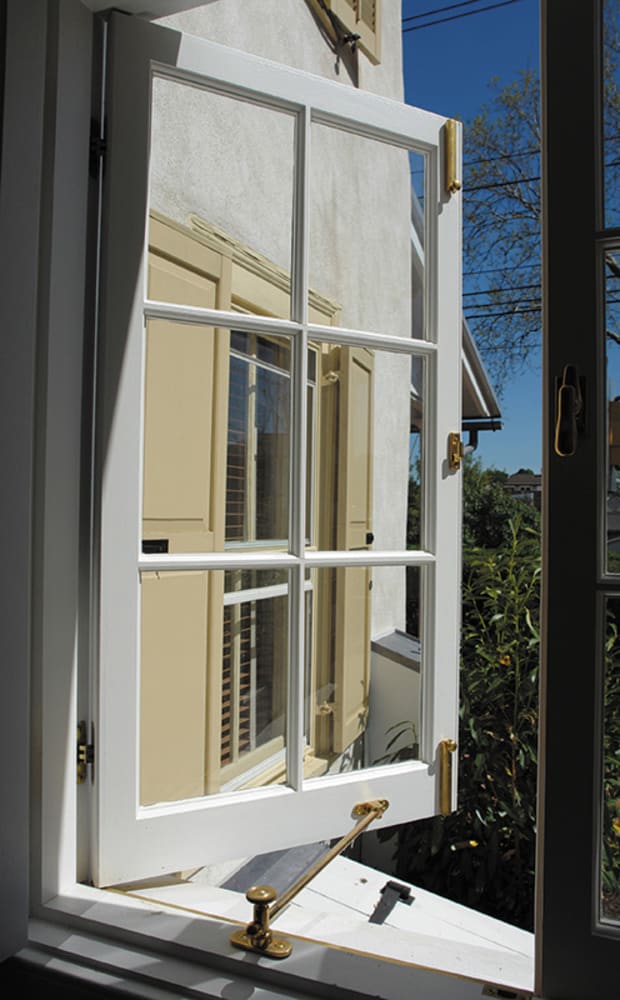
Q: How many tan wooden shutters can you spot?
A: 3